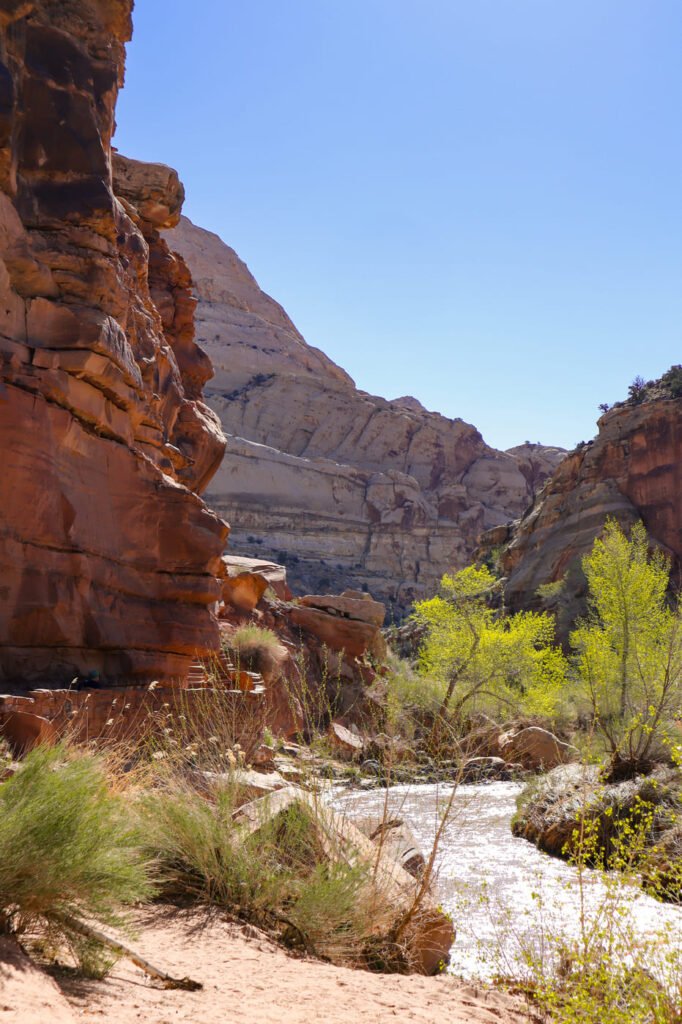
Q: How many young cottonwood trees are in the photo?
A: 2